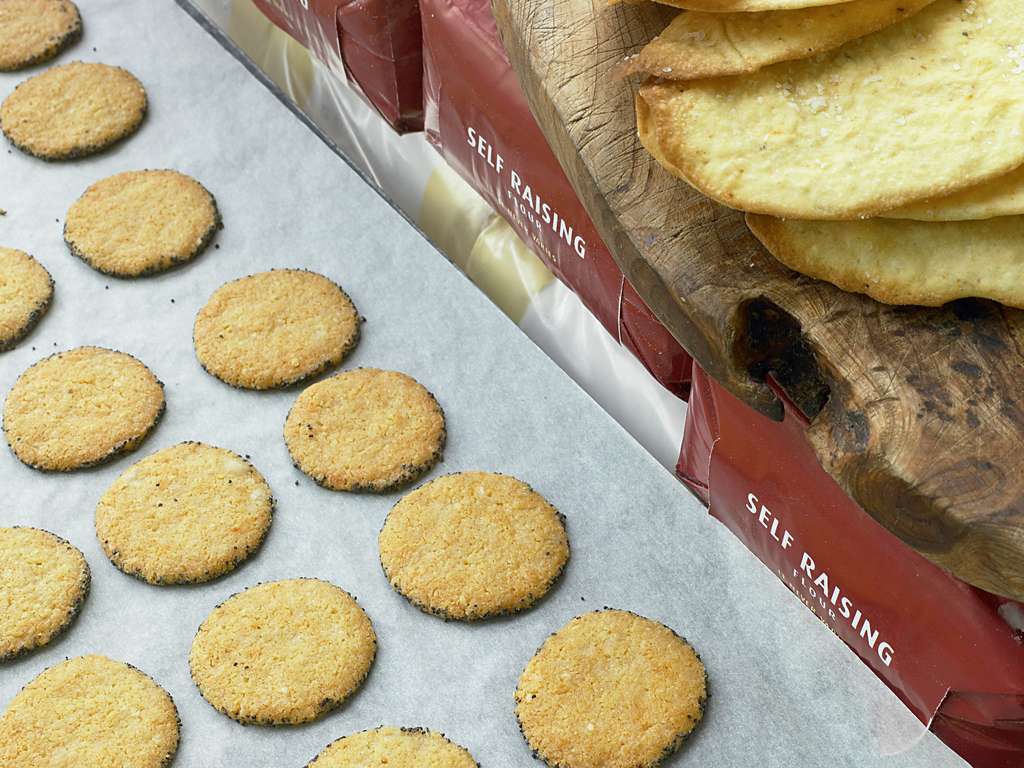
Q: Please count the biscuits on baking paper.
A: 14